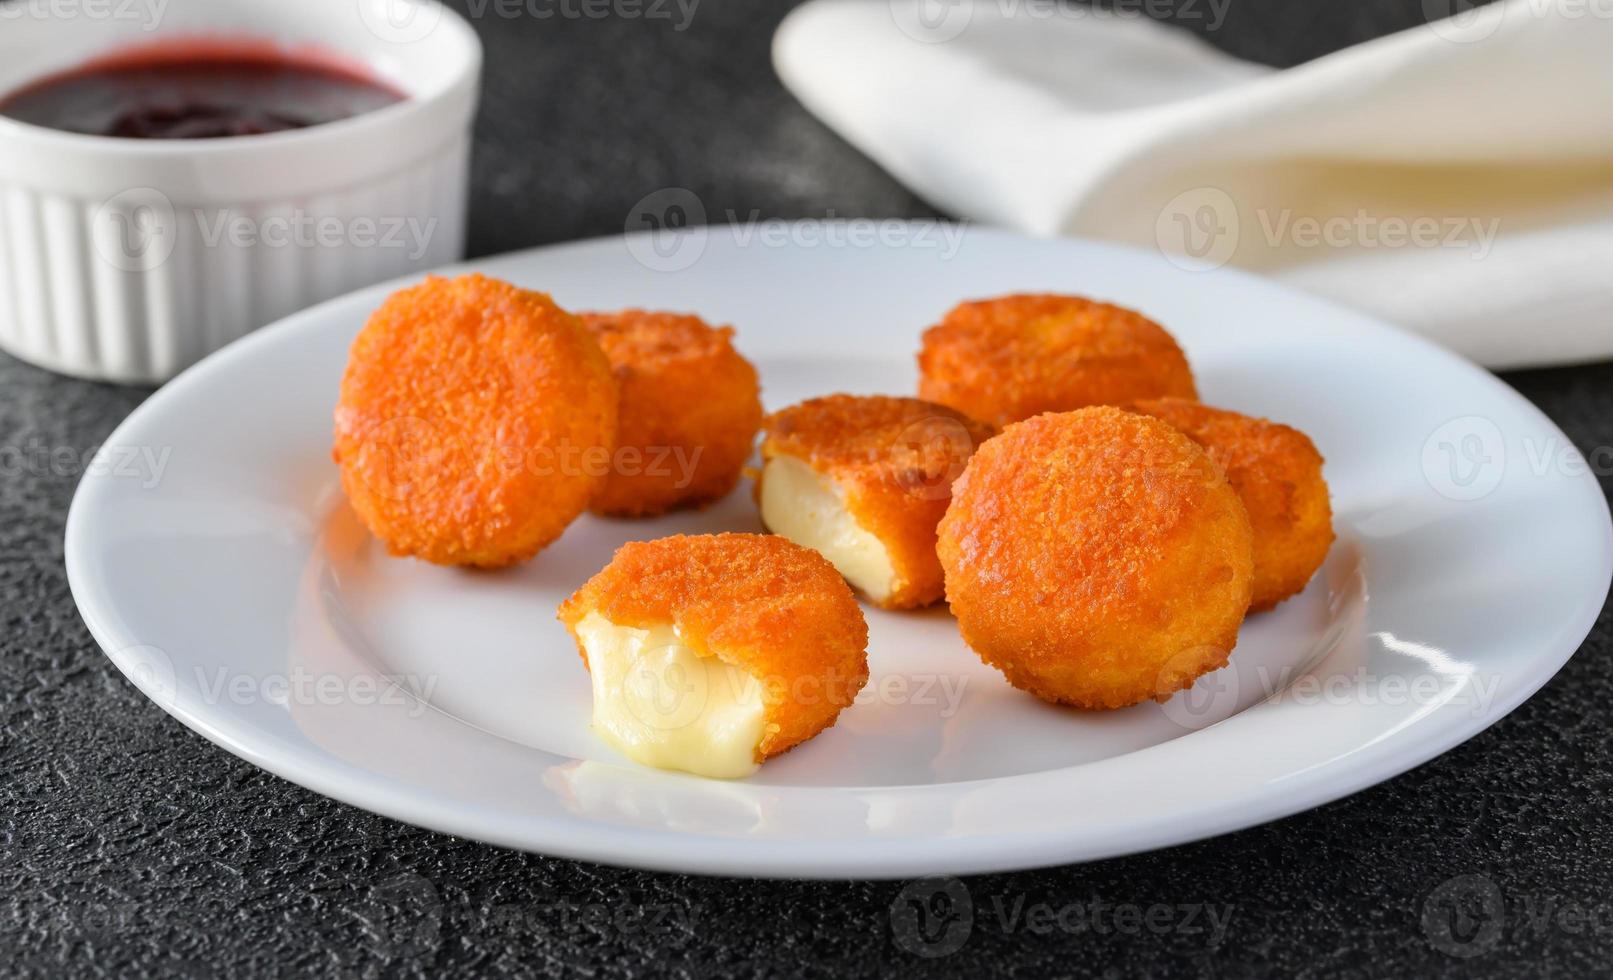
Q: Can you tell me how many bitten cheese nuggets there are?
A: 2